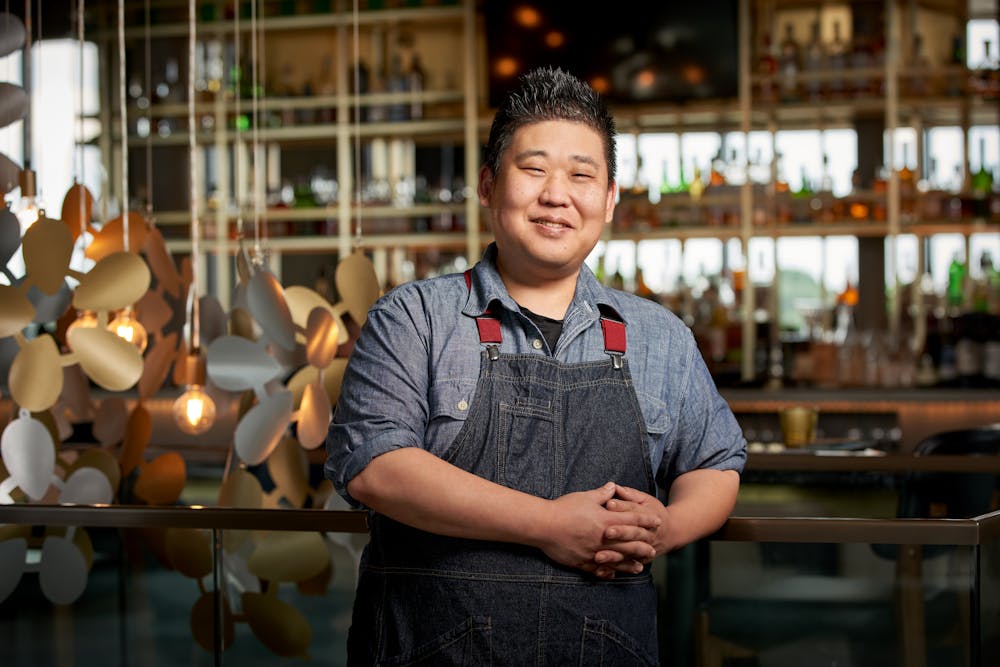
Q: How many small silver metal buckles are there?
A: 2